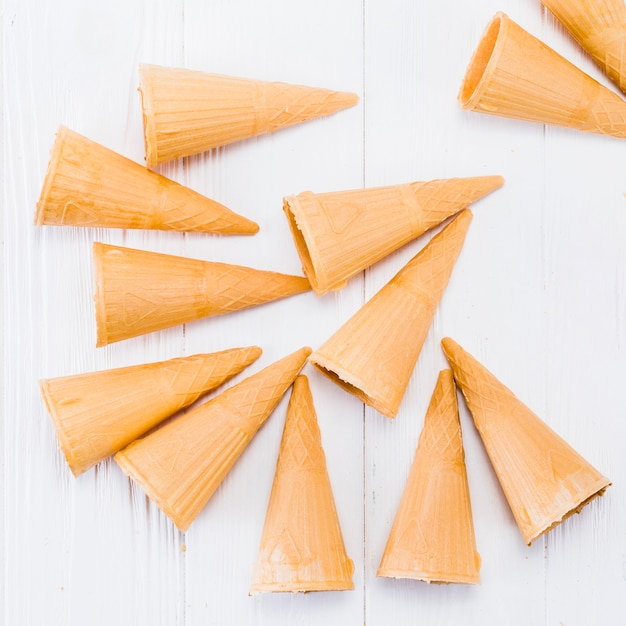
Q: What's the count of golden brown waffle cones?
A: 12